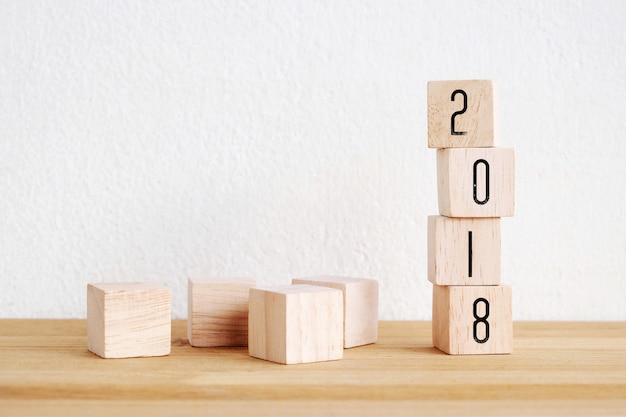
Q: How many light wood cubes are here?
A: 8